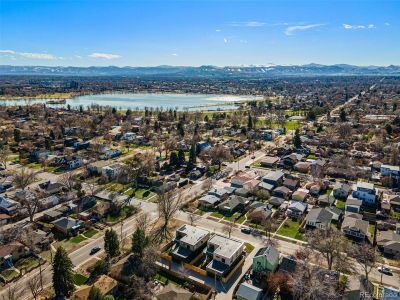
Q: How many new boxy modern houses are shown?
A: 2